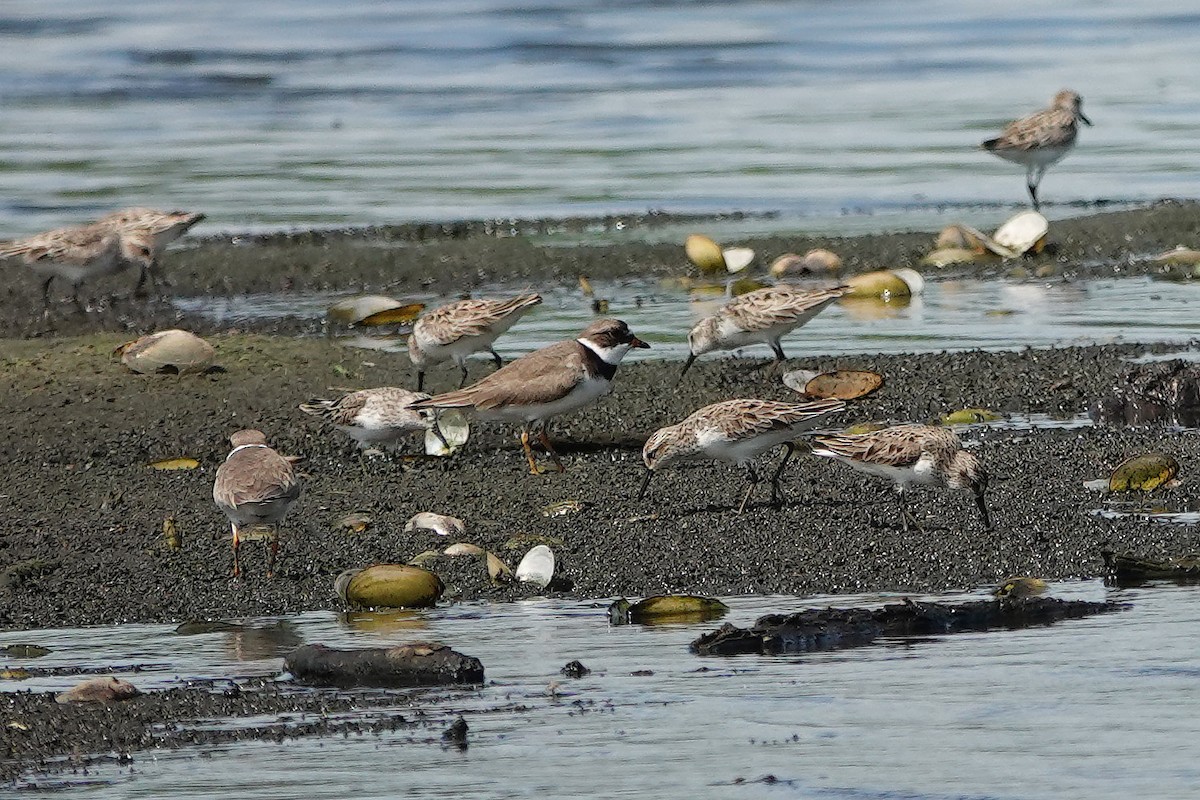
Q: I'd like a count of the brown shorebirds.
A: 10